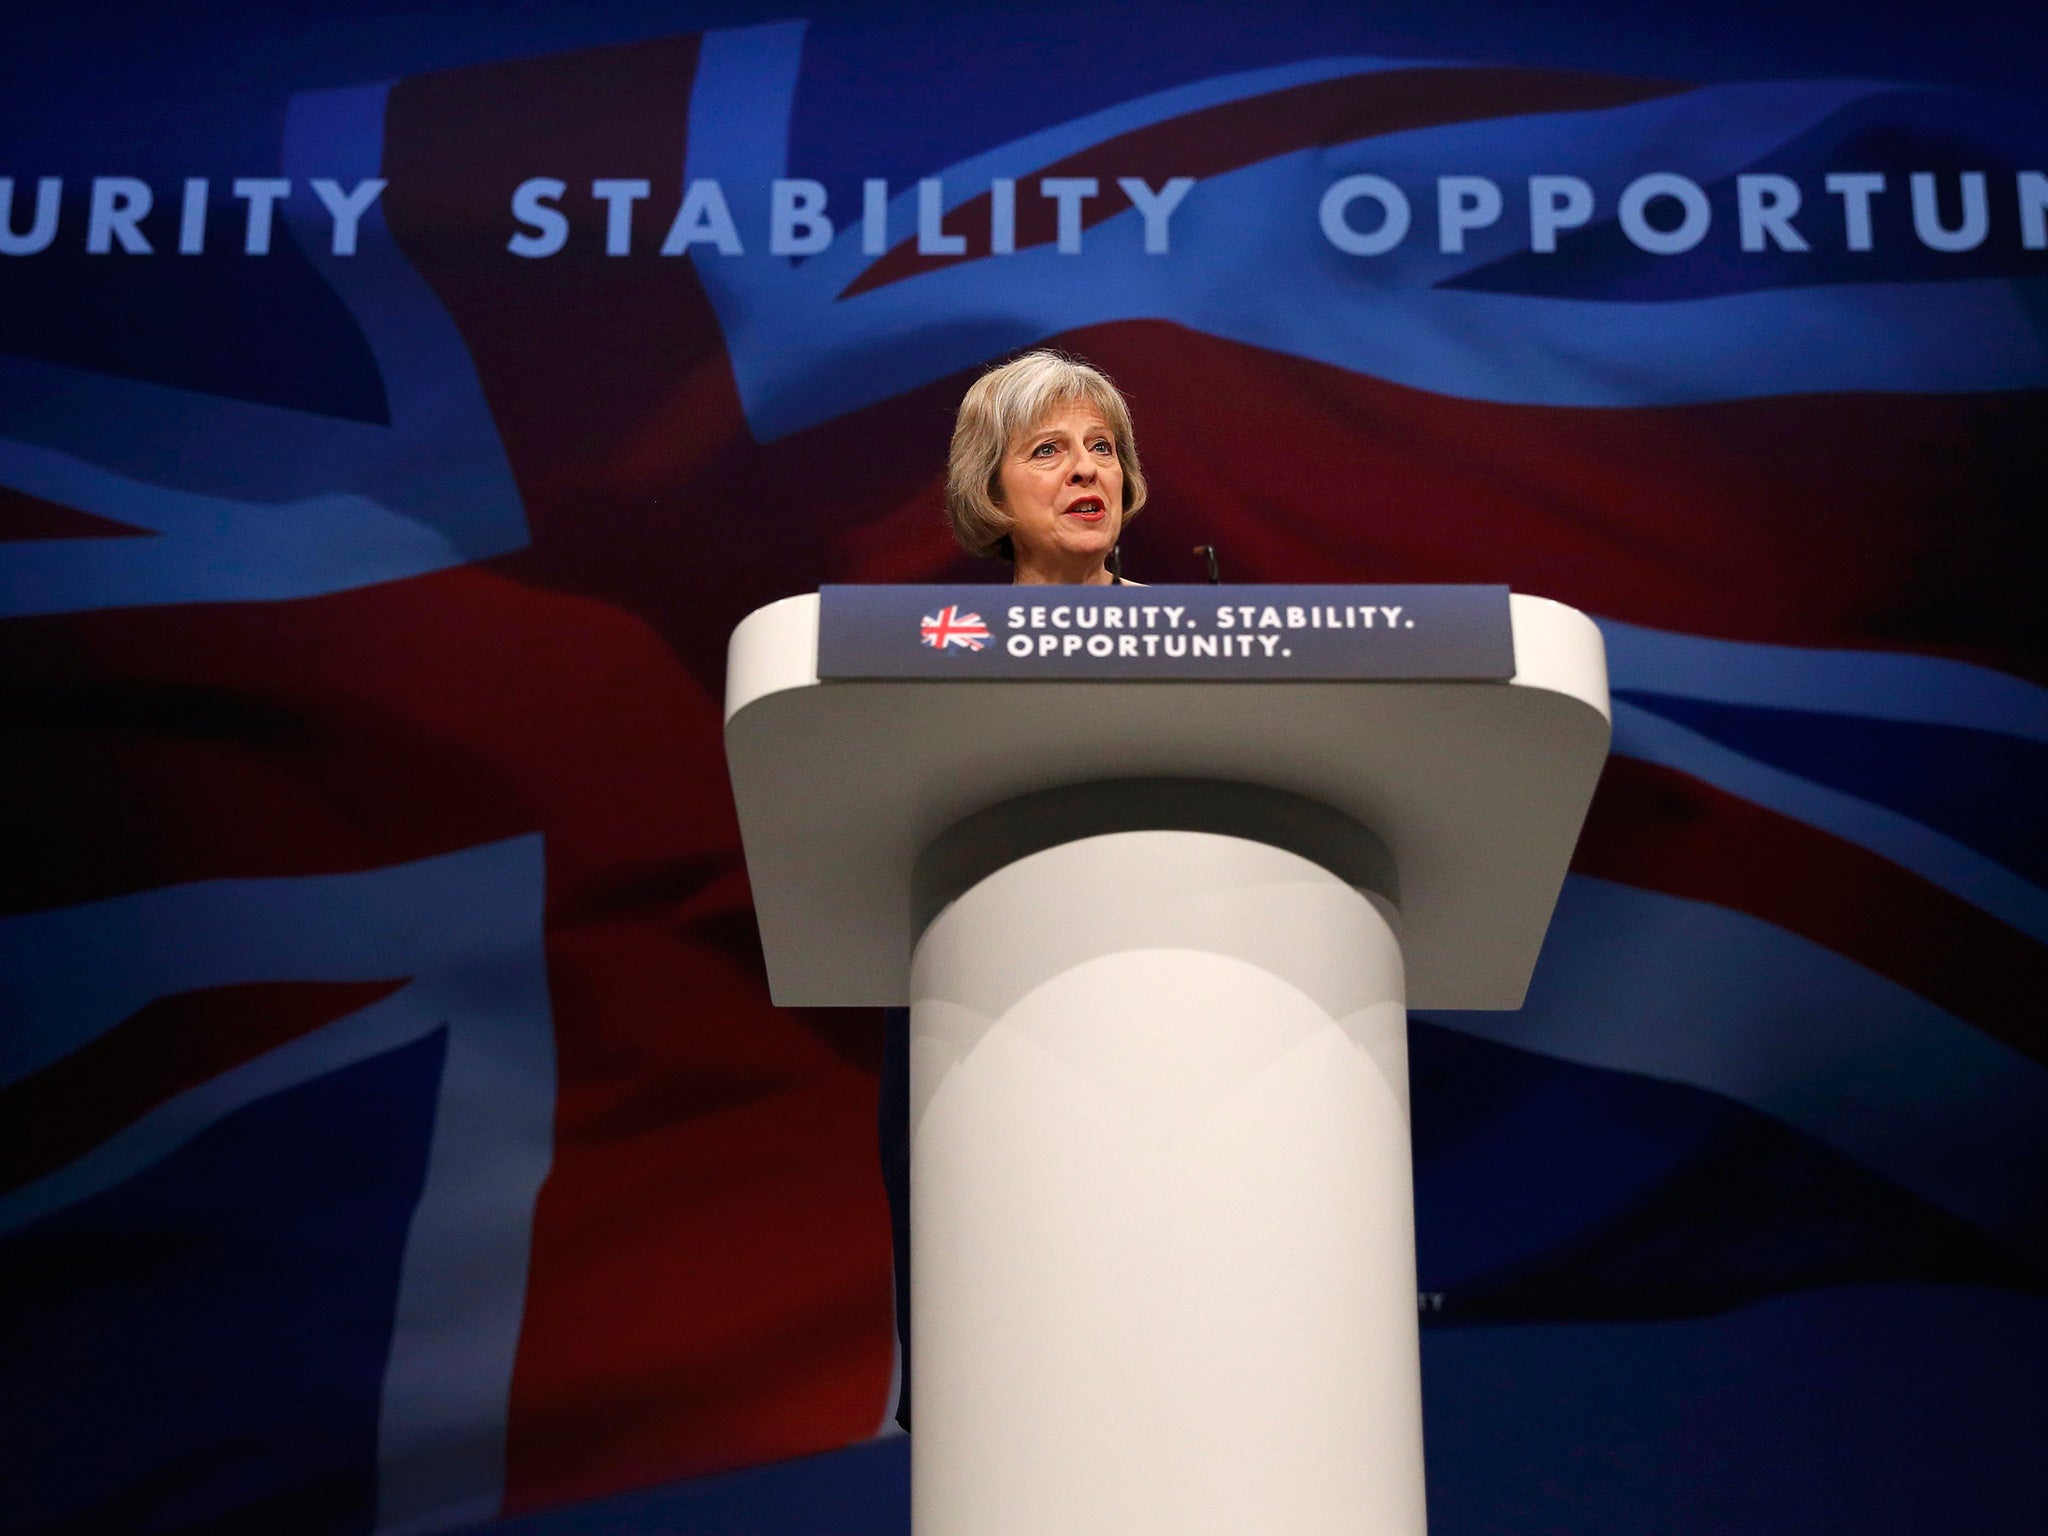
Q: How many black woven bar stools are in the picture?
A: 0